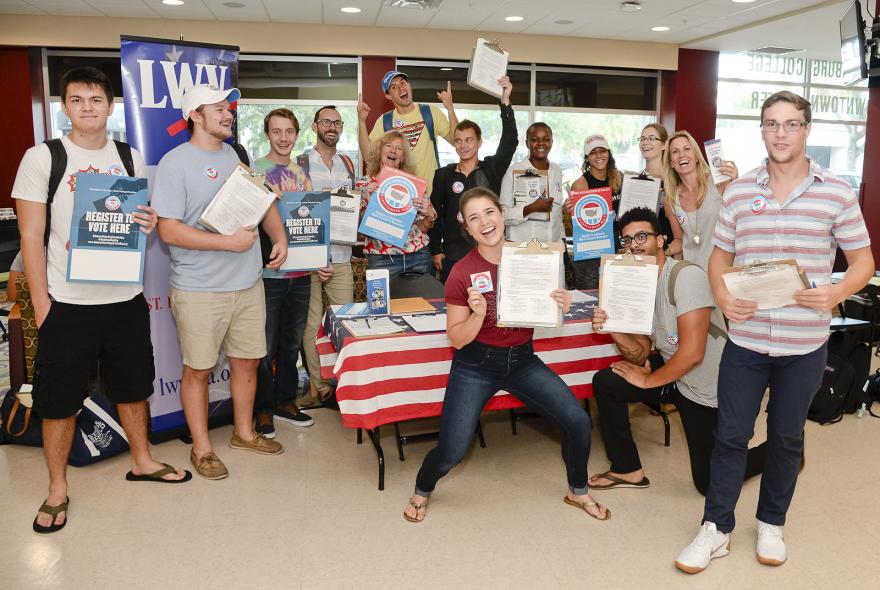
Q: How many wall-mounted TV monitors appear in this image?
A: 1